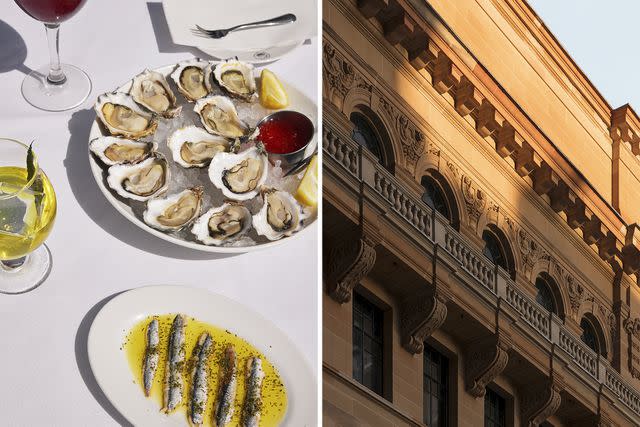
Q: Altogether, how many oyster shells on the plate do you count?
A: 12